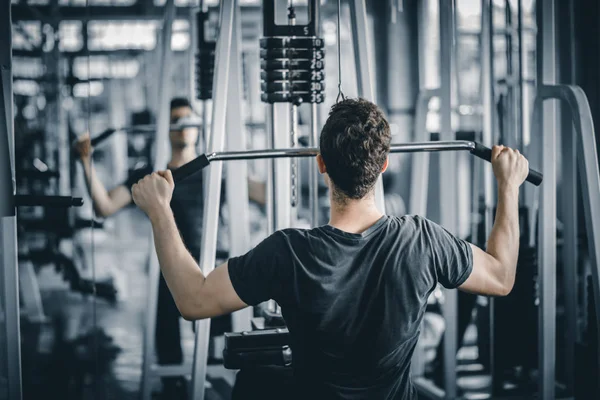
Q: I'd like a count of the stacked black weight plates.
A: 6